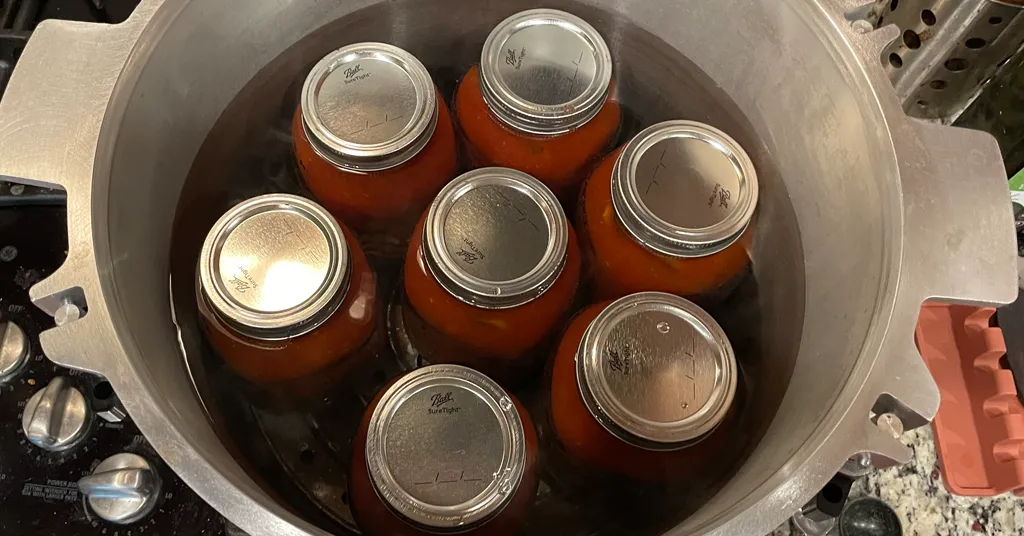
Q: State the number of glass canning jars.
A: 7